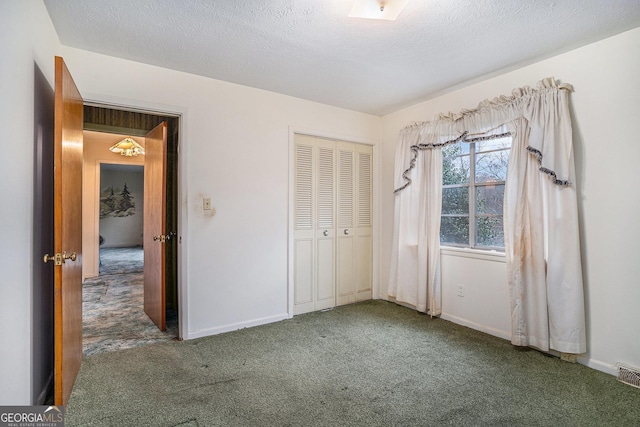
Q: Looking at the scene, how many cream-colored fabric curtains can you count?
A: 2